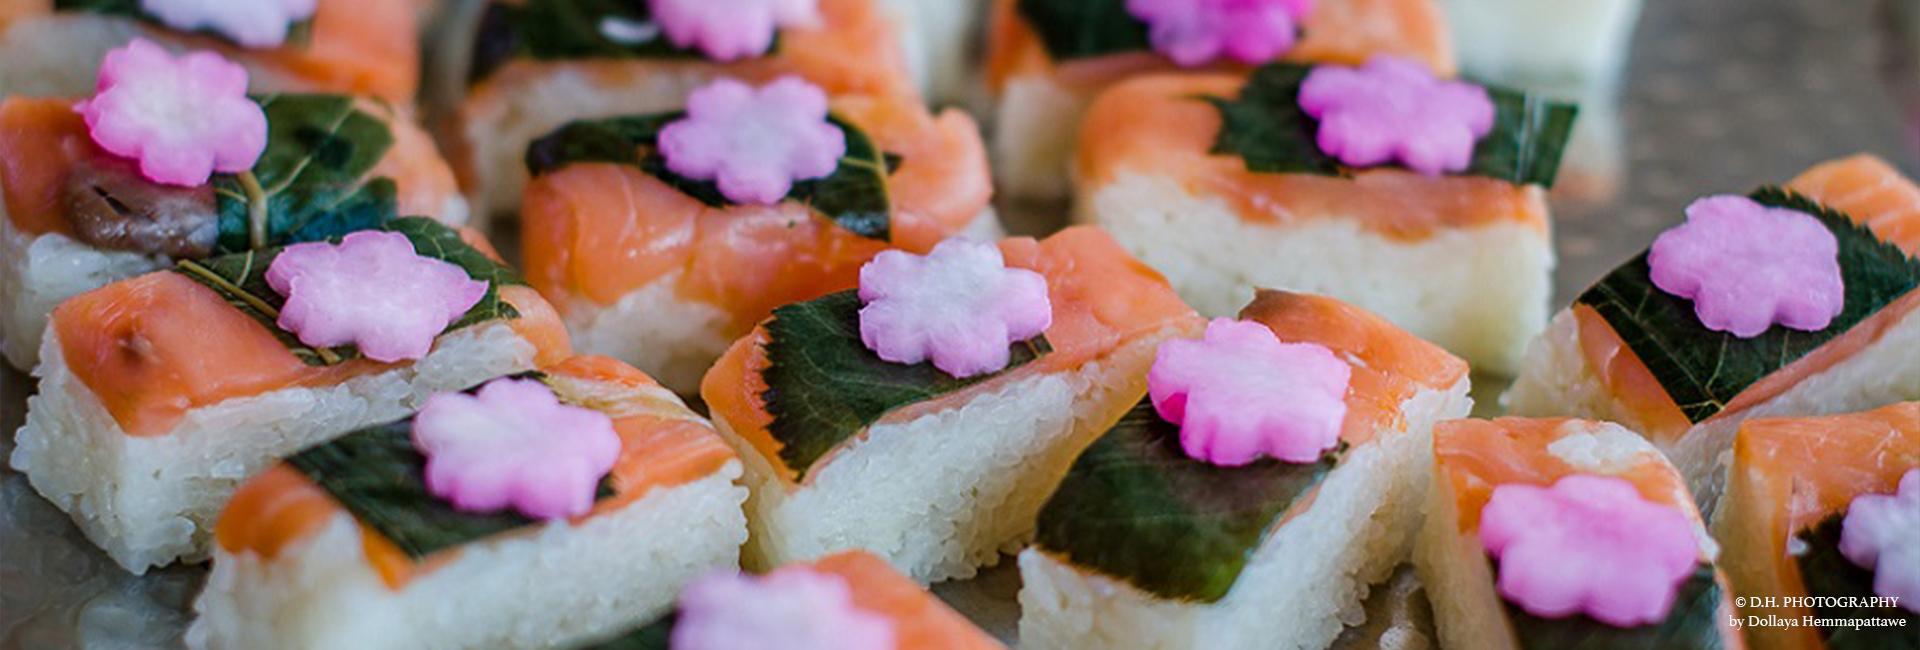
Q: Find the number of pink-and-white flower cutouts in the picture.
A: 14